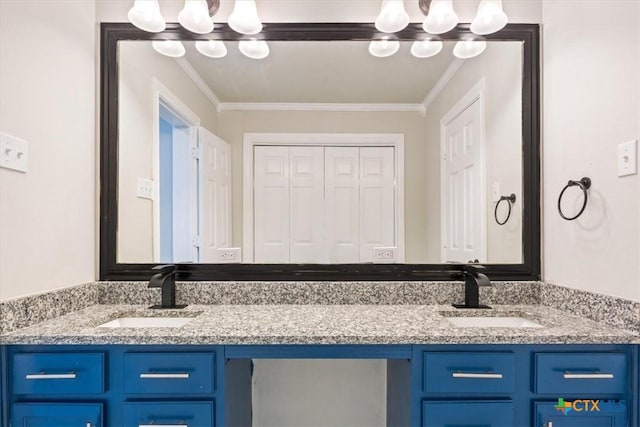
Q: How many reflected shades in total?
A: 6